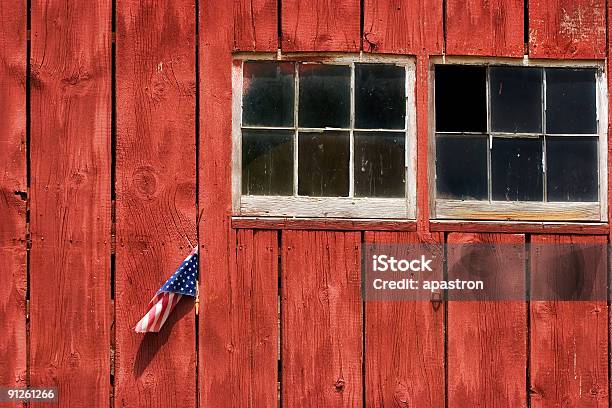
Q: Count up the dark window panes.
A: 12